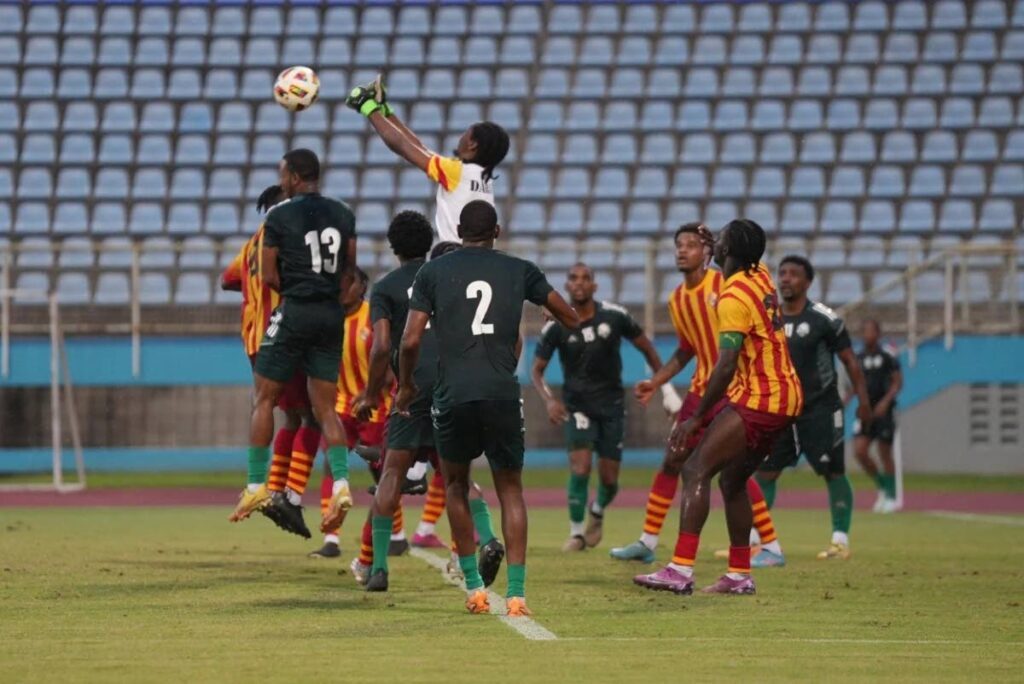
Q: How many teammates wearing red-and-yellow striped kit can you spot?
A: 4